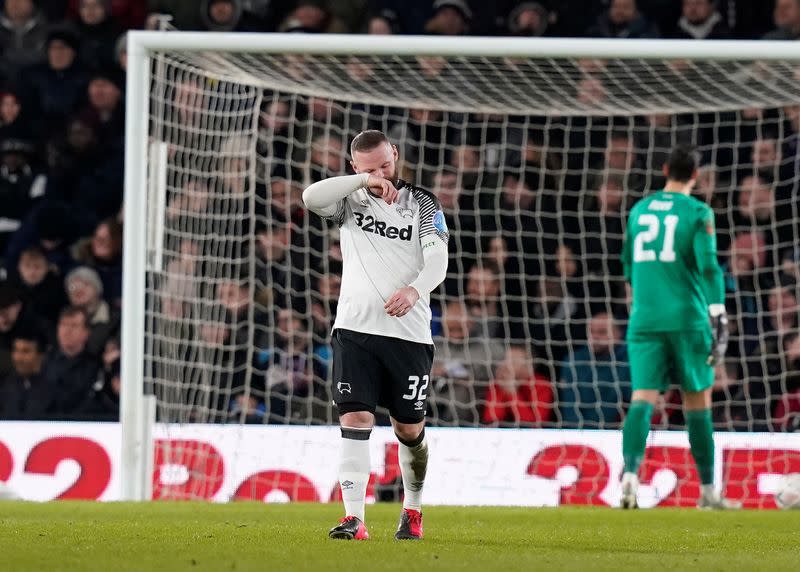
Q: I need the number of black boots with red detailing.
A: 2